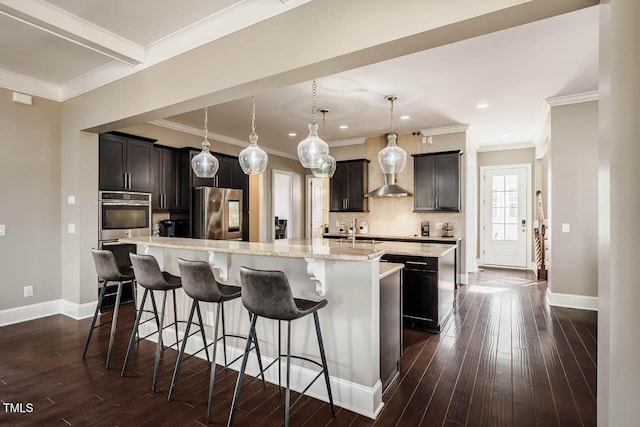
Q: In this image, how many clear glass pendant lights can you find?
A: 5